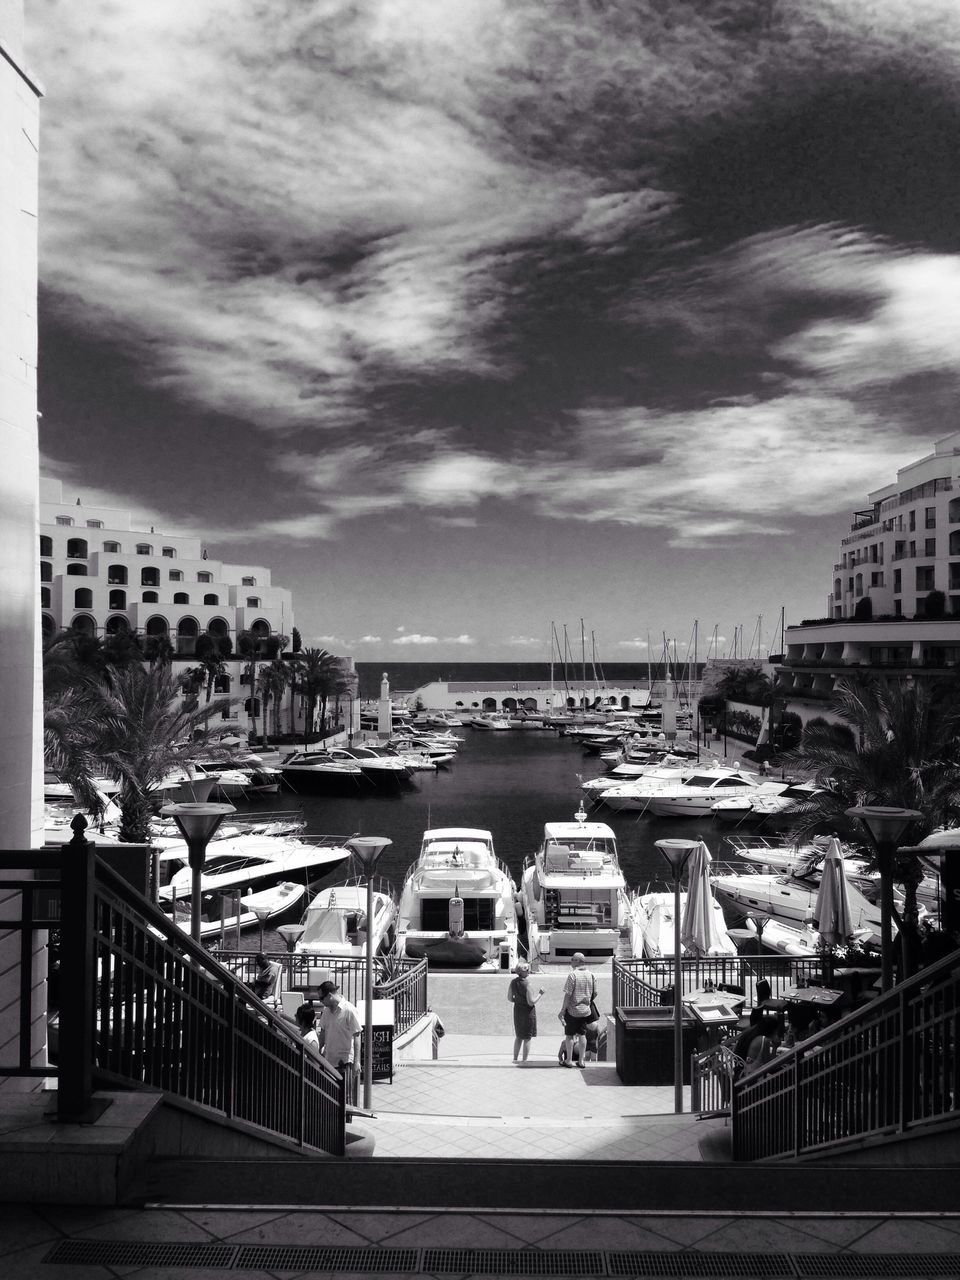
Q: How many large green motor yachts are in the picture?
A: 0